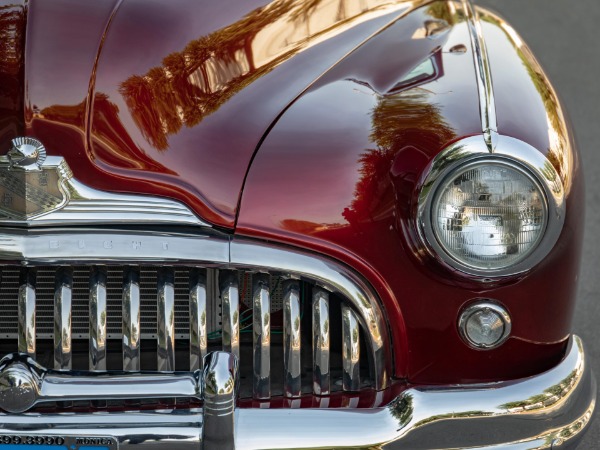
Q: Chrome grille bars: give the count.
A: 11